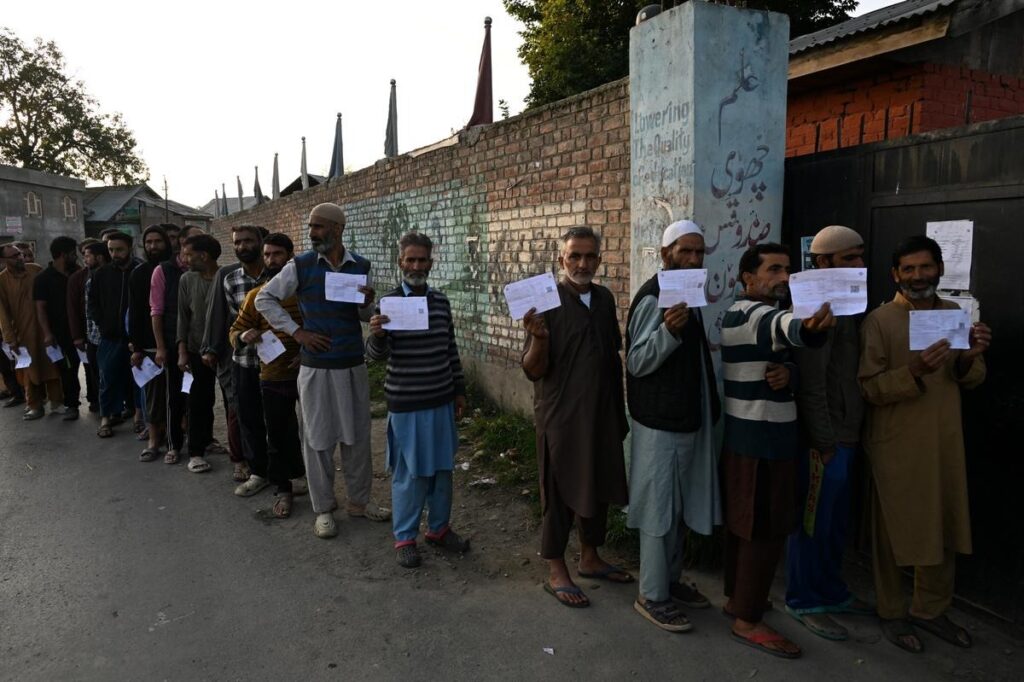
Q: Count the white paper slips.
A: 13